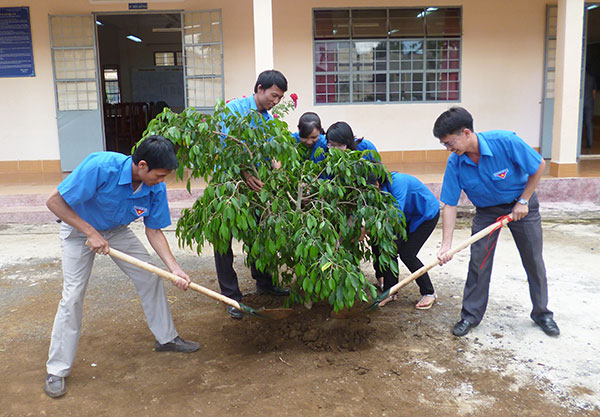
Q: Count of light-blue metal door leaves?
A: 3